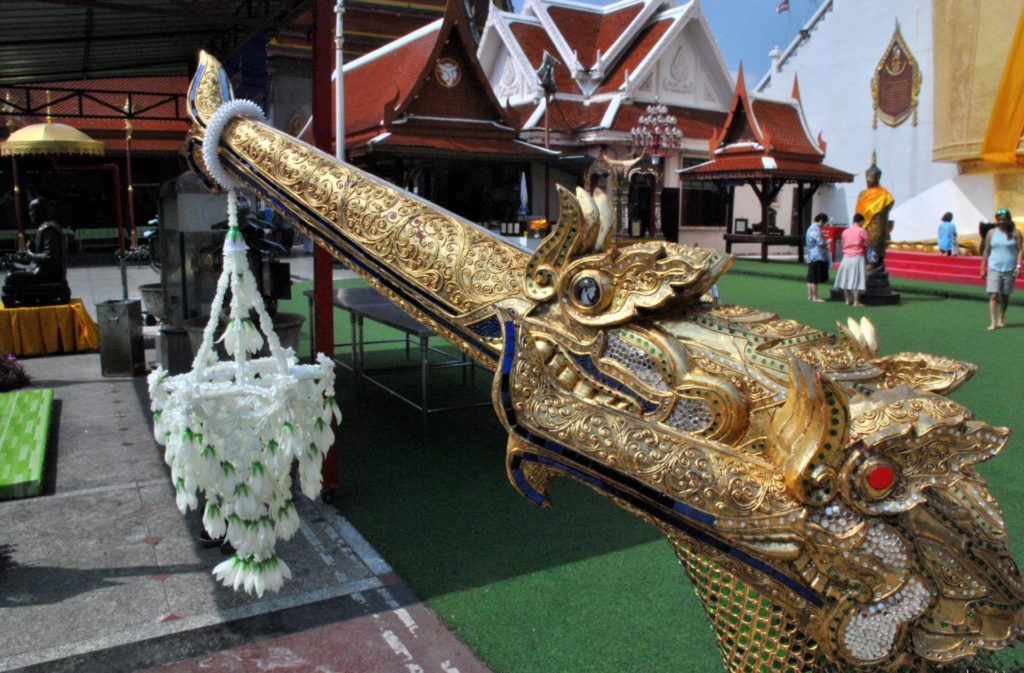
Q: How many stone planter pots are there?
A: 2